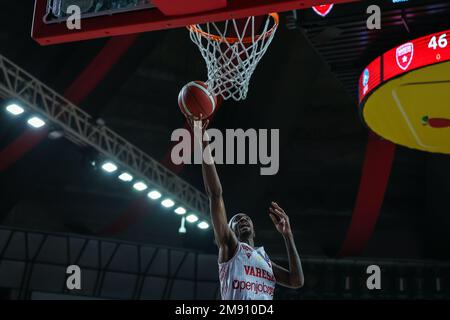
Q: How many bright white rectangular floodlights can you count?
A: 10